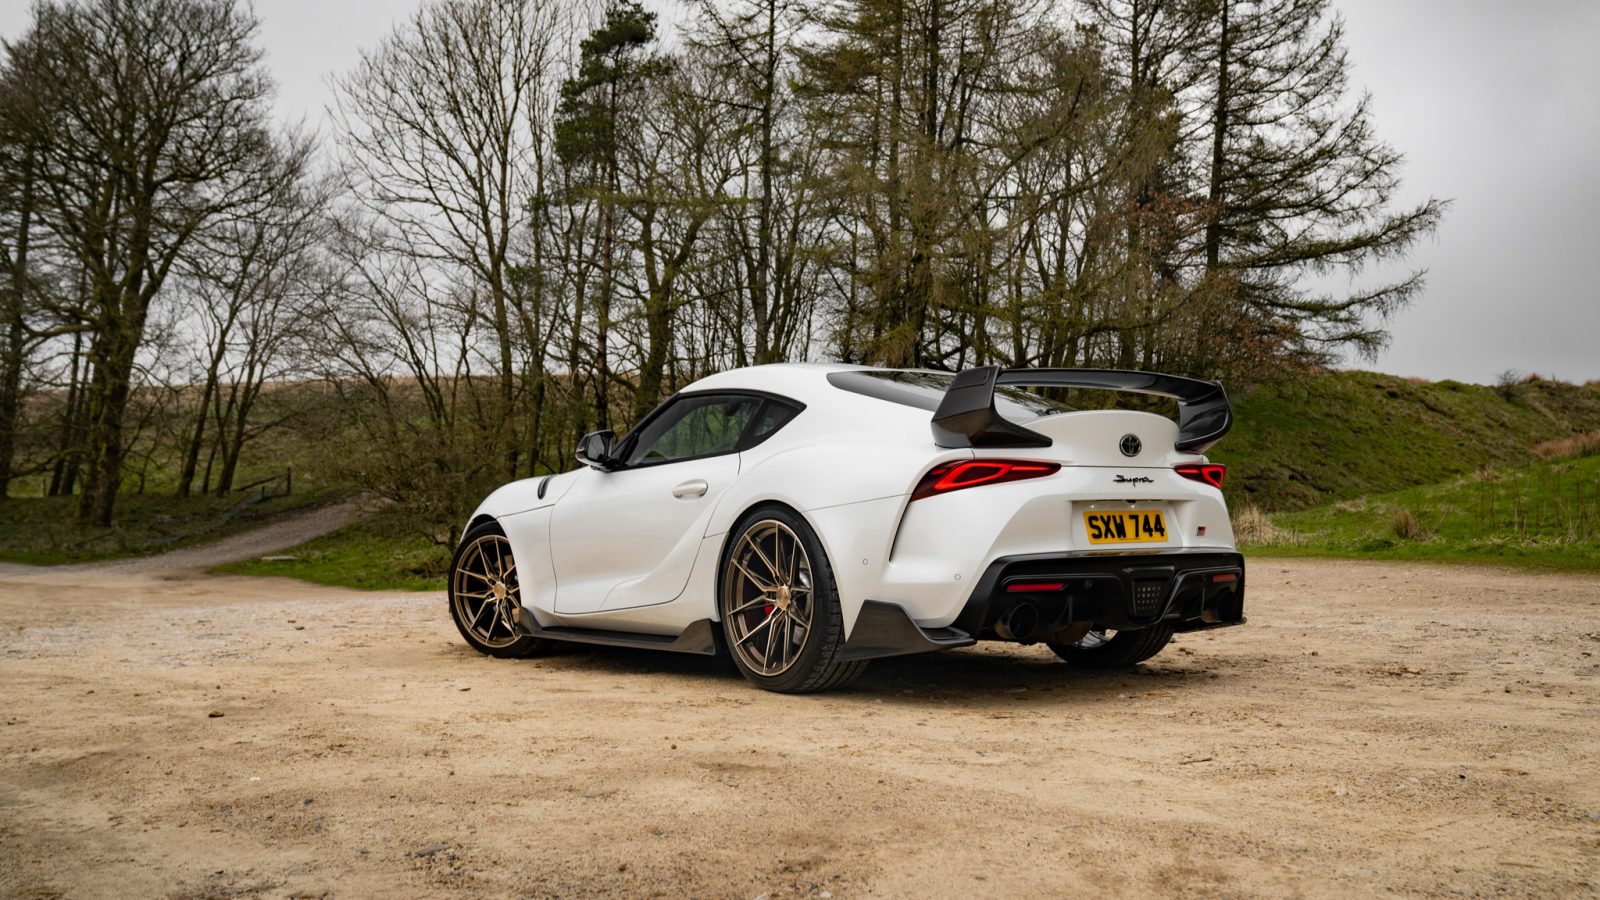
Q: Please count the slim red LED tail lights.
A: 2